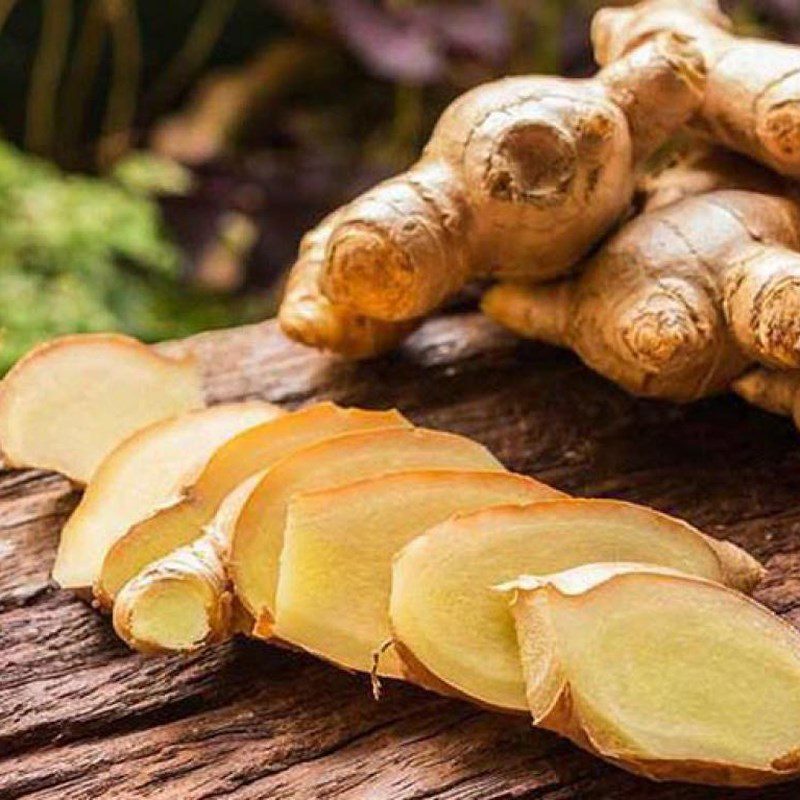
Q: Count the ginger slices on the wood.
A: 7